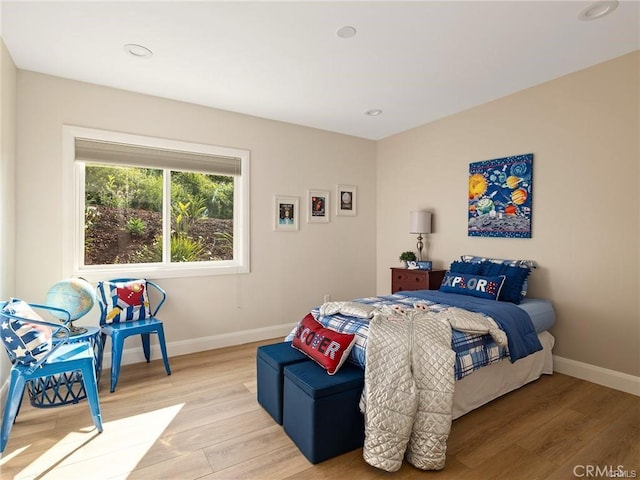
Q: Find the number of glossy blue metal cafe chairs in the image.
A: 2